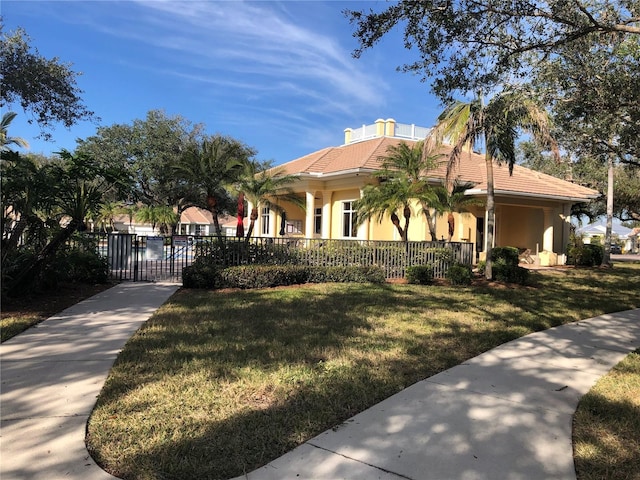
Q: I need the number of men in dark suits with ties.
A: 0